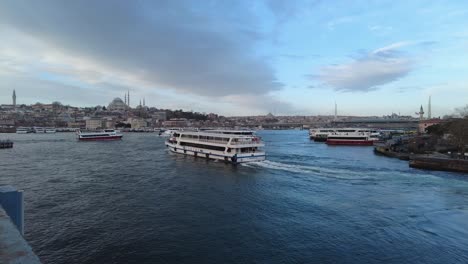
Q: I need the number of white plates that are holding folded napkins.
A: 0